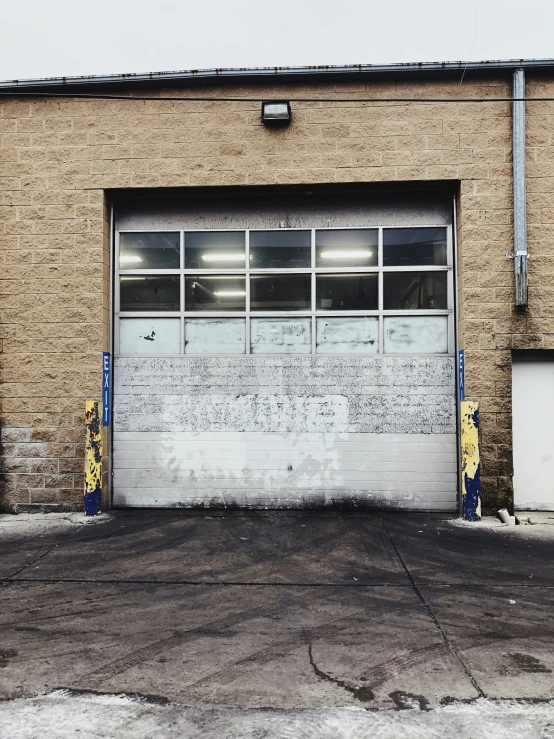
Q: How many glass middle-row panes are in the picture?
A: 5